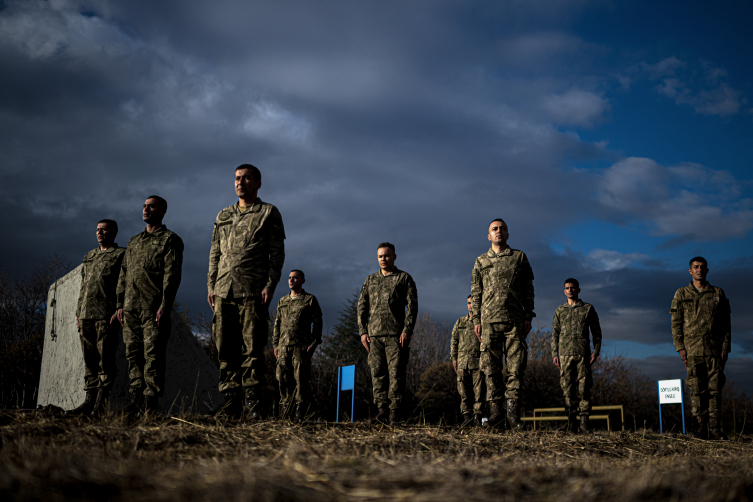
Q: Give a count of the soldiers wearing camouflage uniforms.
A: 9